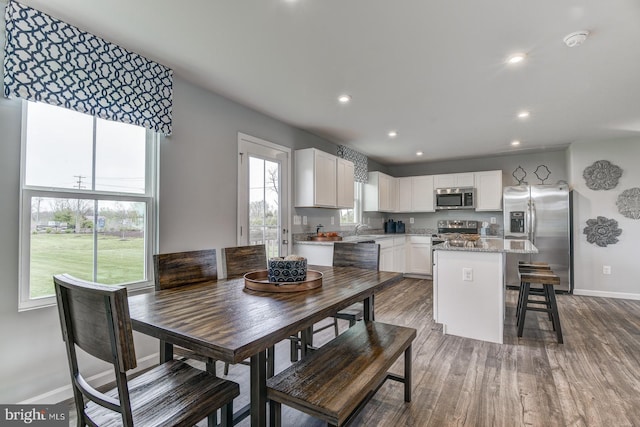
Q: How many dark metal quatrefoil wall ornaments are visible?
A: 2